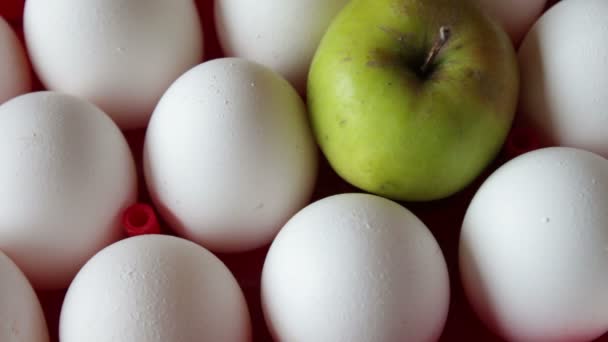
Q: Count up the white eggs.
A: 11